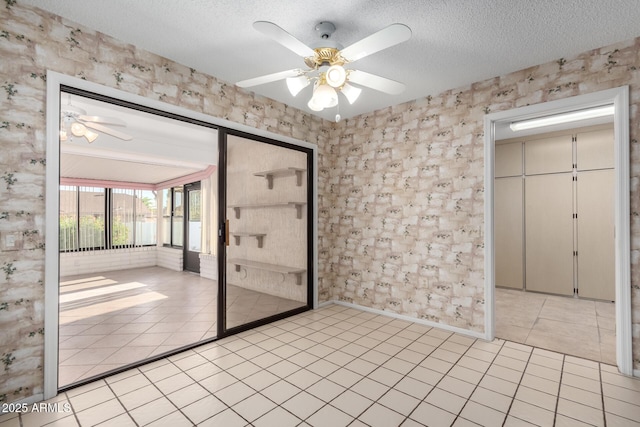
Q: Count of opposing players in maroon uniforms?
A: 0